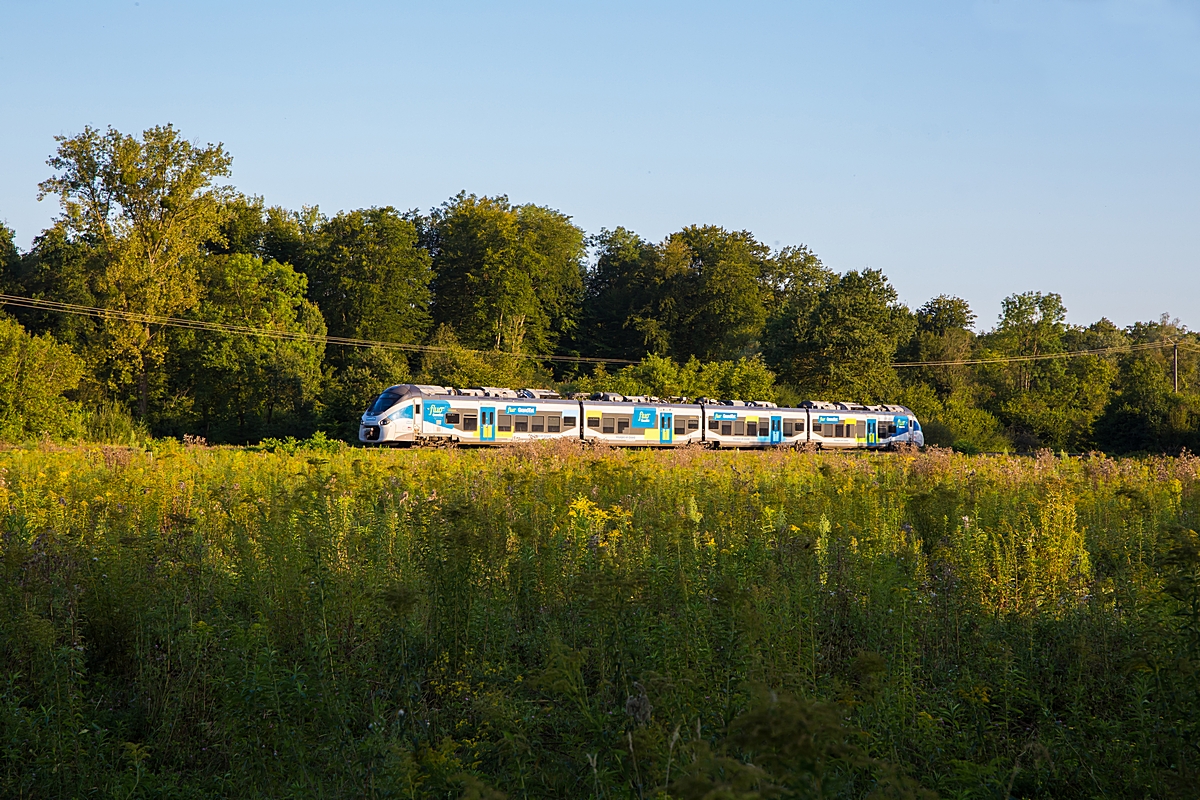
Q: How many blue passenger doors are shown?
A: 4